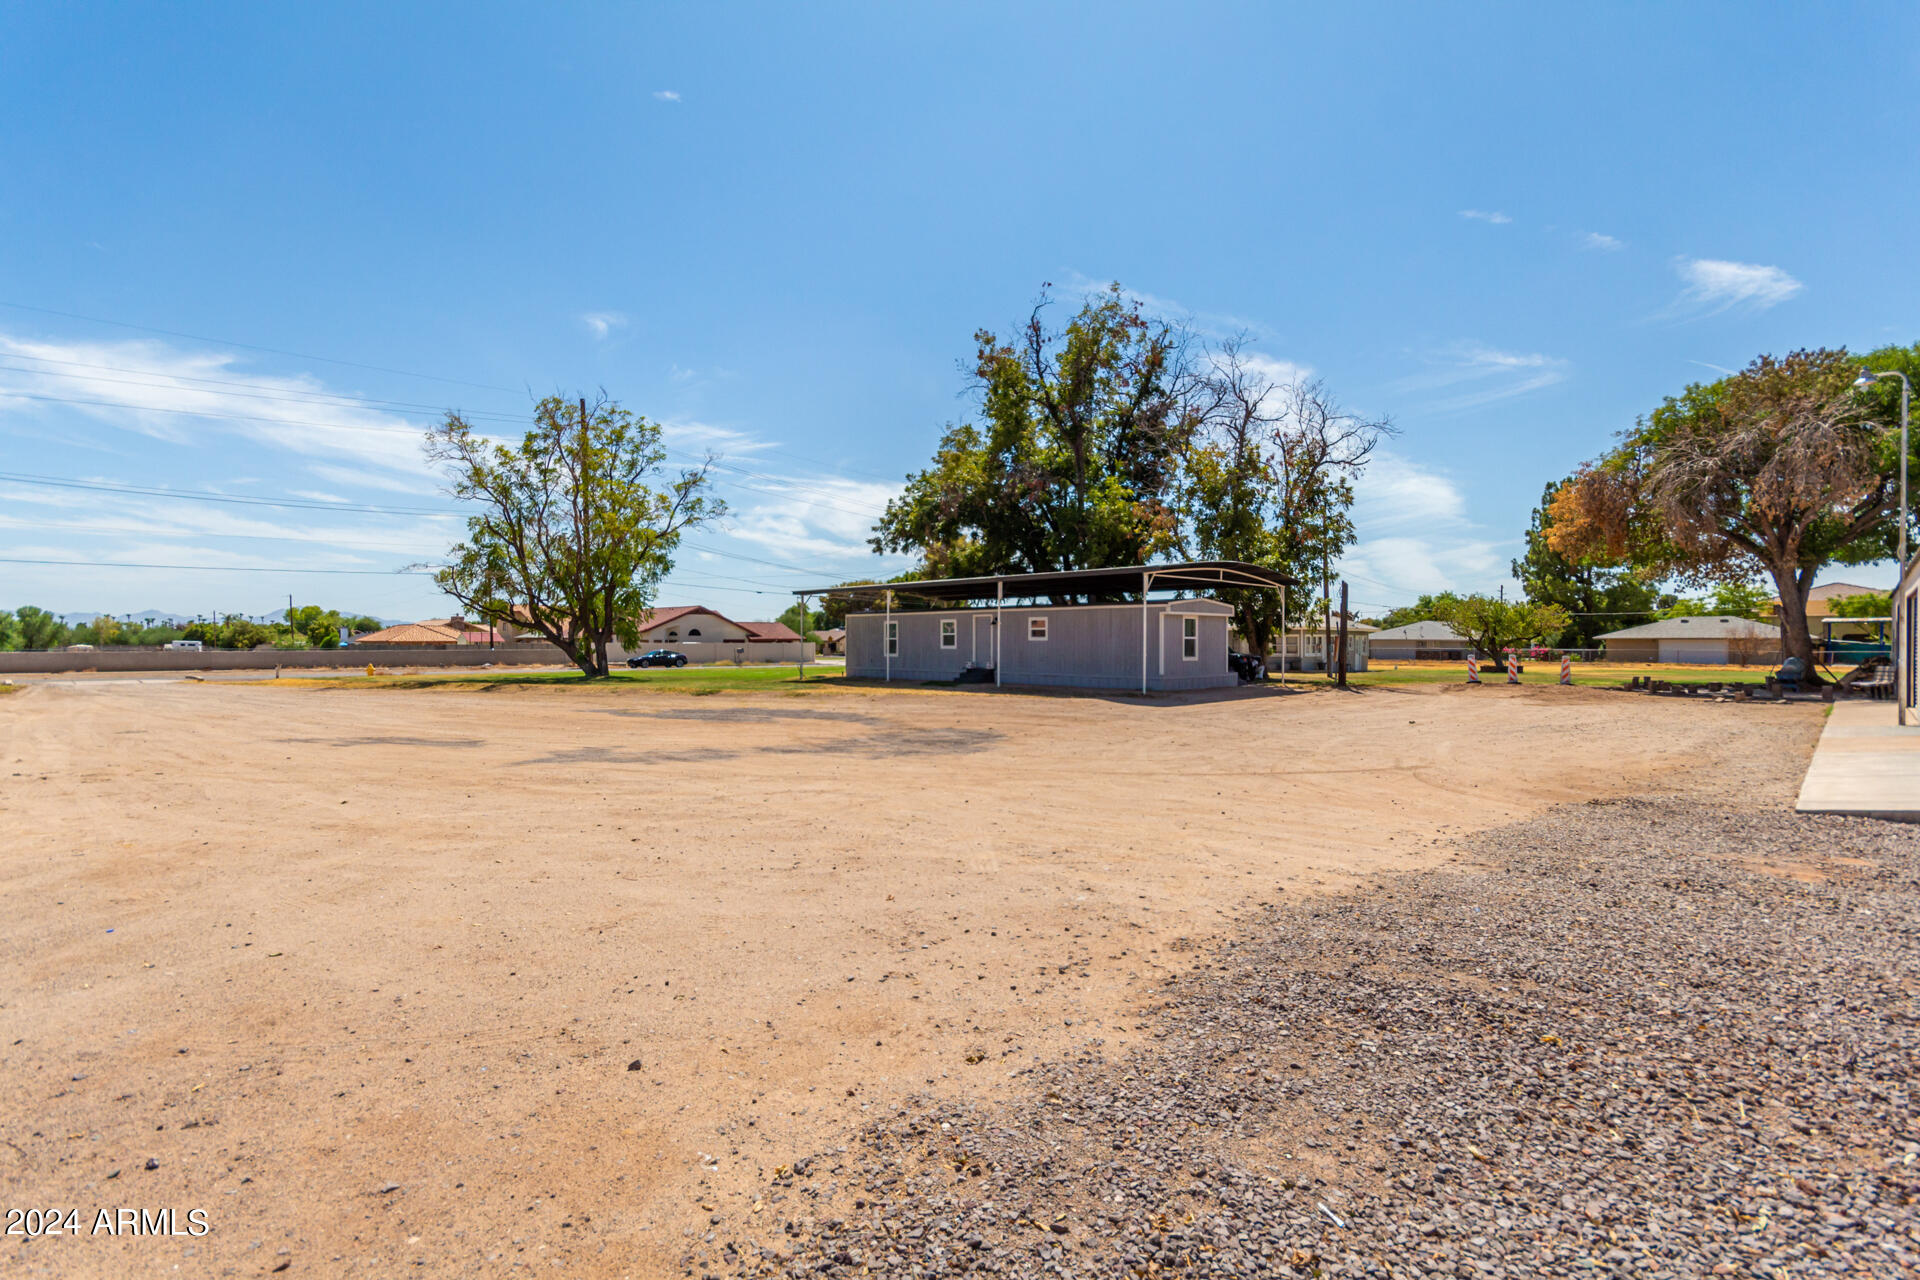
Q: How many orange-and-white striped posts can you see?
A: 3